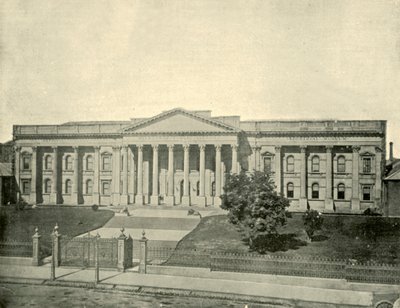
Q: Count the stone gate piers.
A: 4